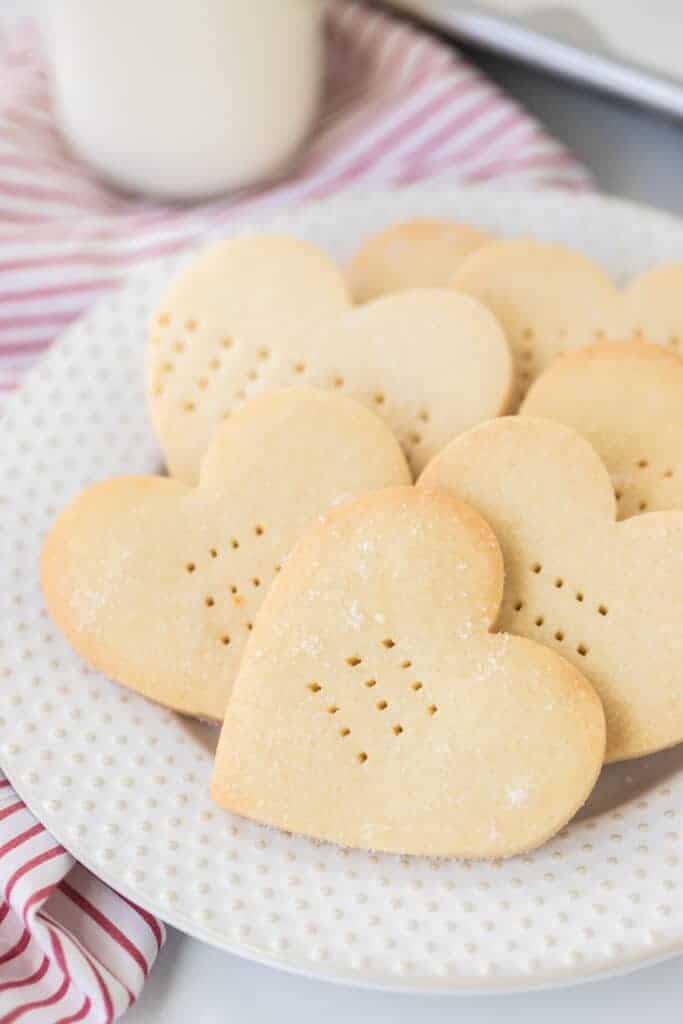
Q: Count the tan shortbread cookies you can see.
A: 7